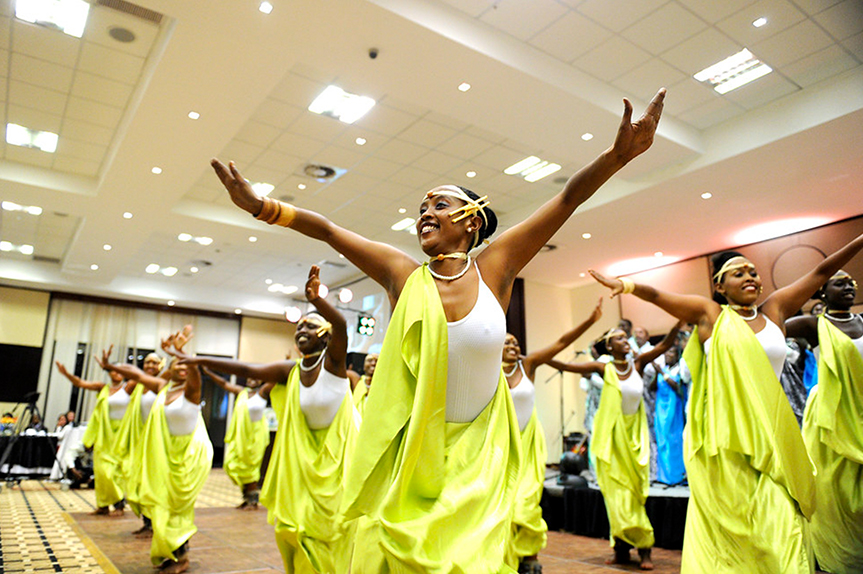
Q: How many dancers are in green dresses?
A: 11